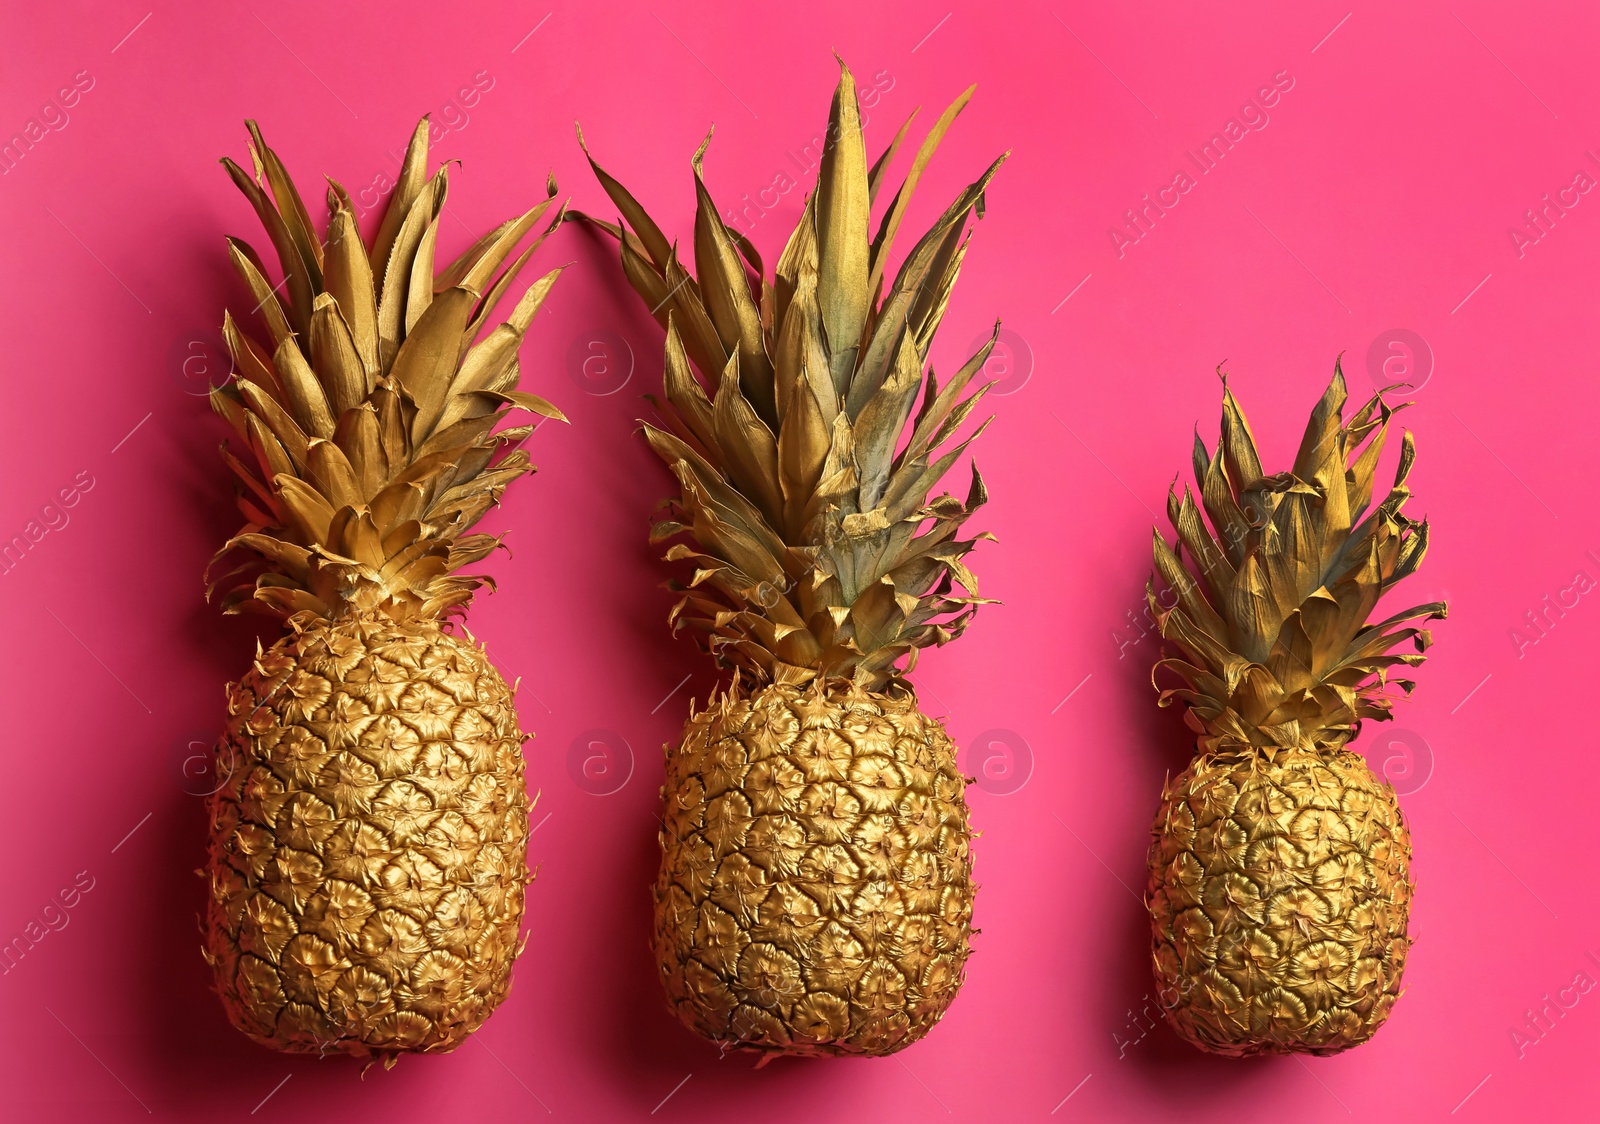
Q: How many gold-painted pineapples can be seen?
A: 3